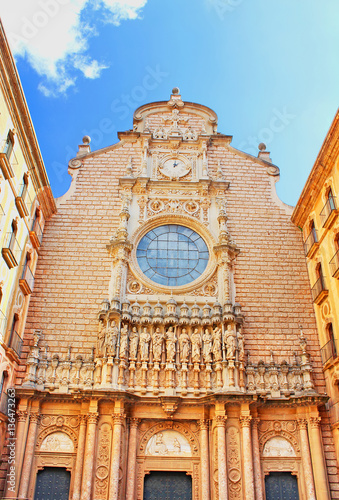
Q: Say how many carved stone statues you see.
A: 13